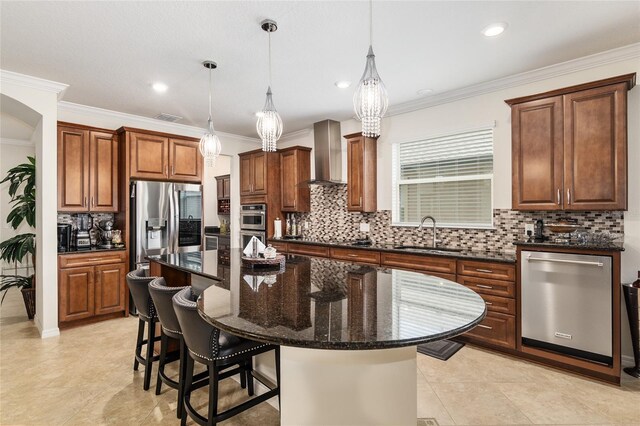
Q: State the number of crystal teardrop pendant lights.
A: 3